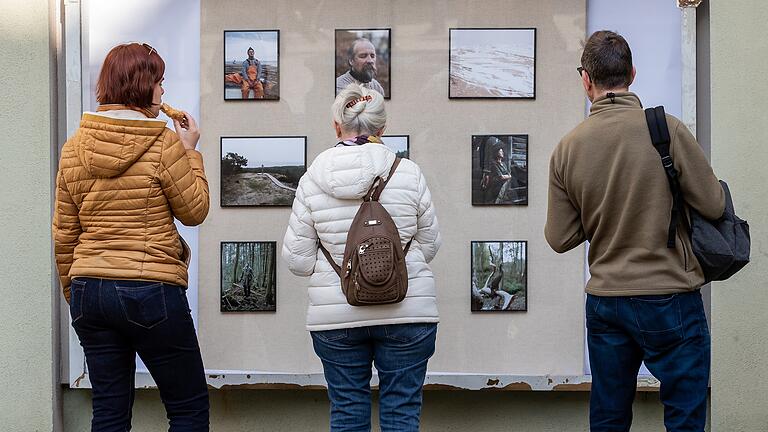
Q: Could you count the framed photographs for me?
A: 8